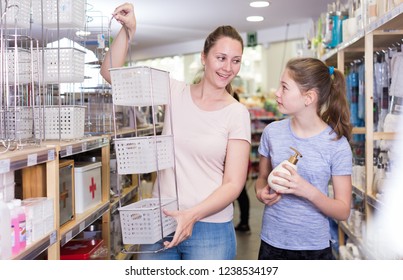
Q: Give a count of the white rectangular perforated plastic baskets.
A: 9